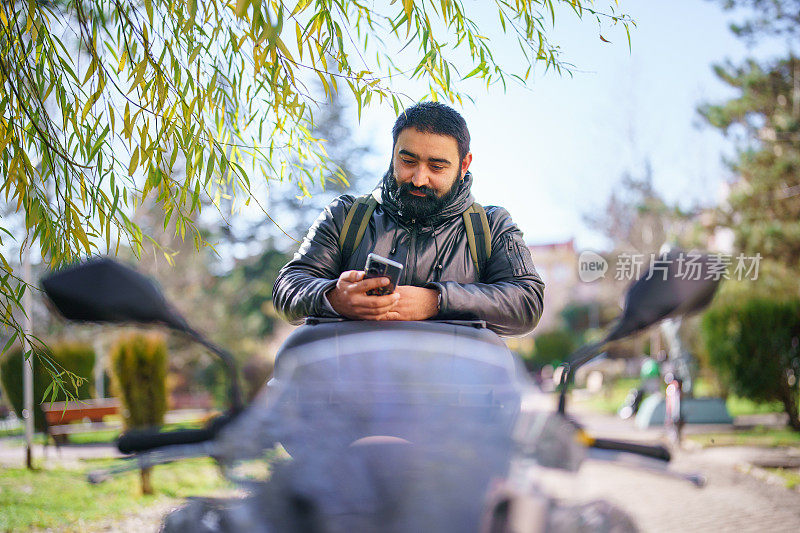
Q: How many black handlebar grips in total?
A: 2